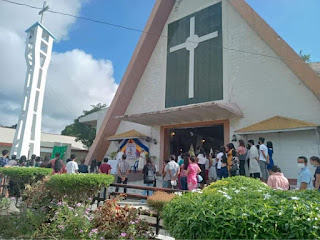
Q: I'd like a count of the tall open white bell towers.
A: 1